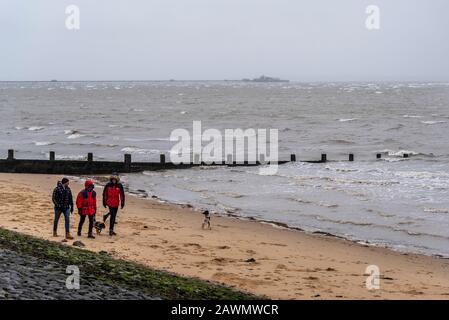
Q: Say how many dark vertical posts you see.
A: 13